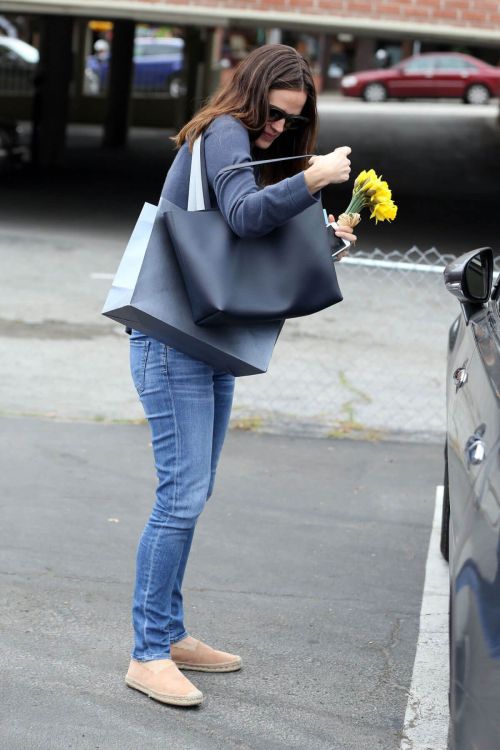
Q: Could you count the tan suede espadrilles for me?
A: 2